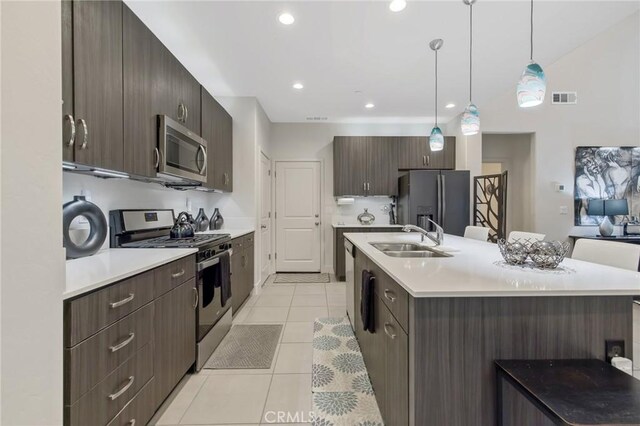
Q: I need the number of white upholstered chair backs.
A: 3